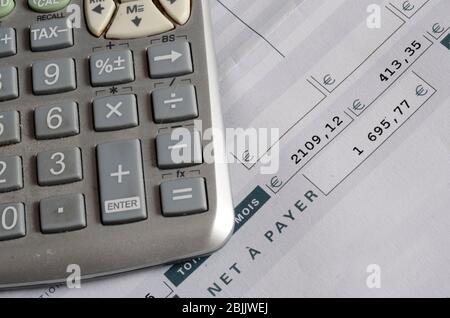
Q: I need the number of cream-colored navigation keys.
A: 3